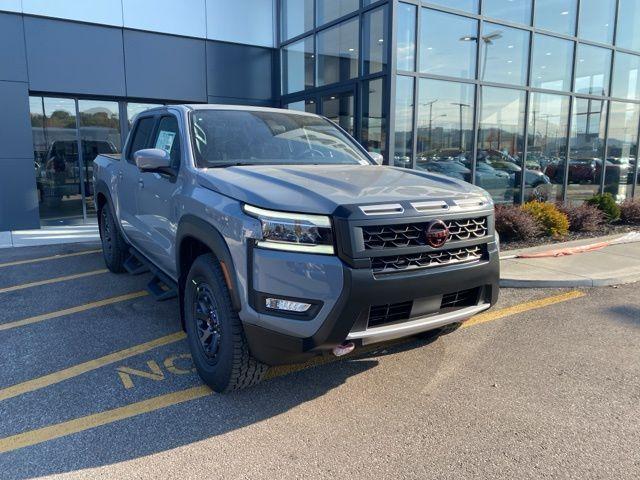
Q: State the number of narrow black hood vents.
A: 3